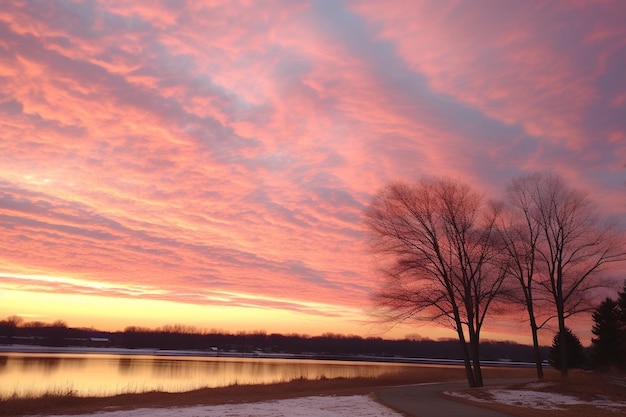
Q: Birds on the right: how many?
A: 0